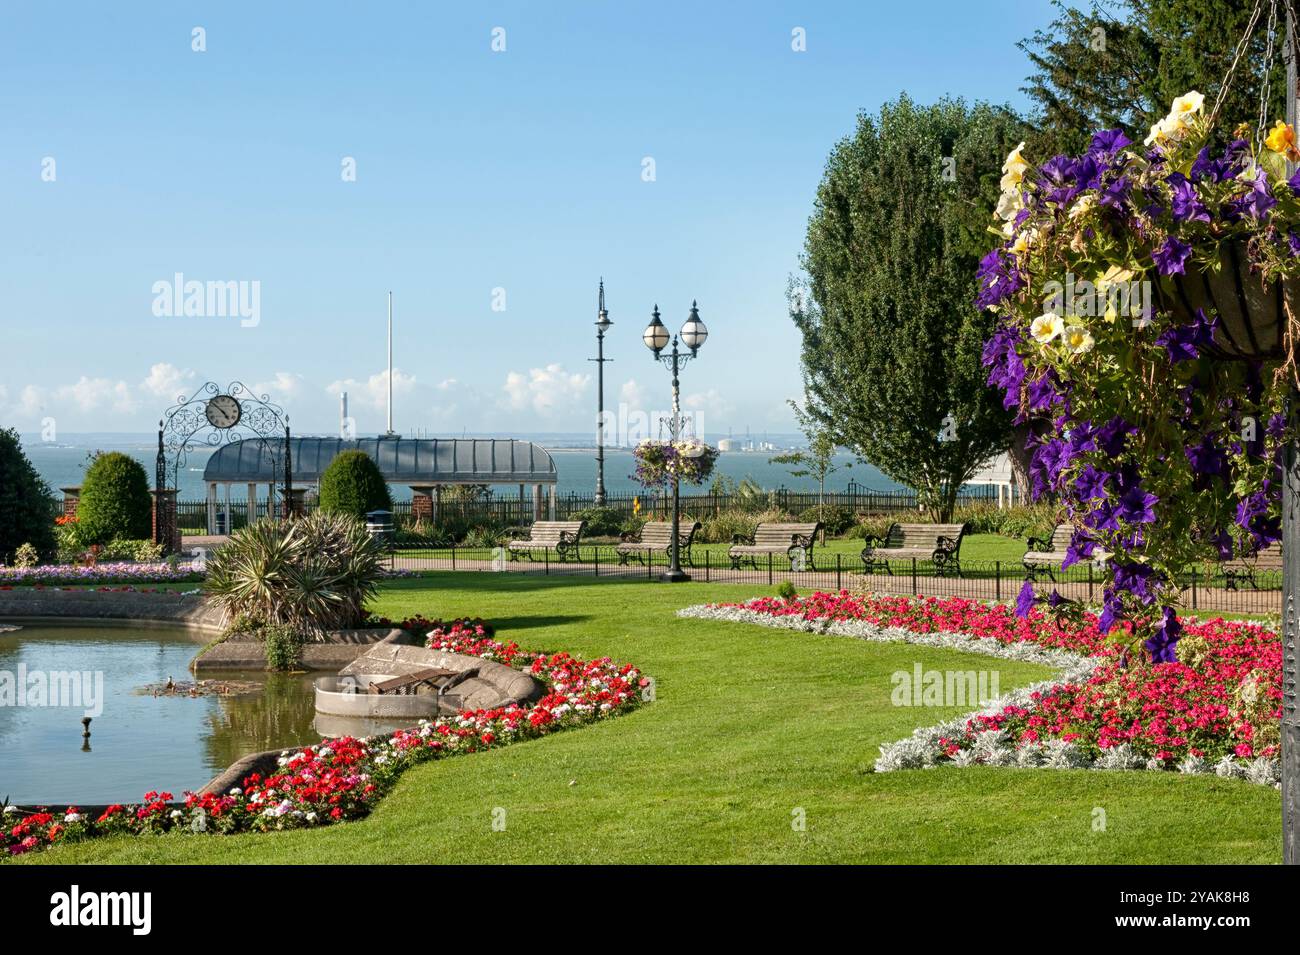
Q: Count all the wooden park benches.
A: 6